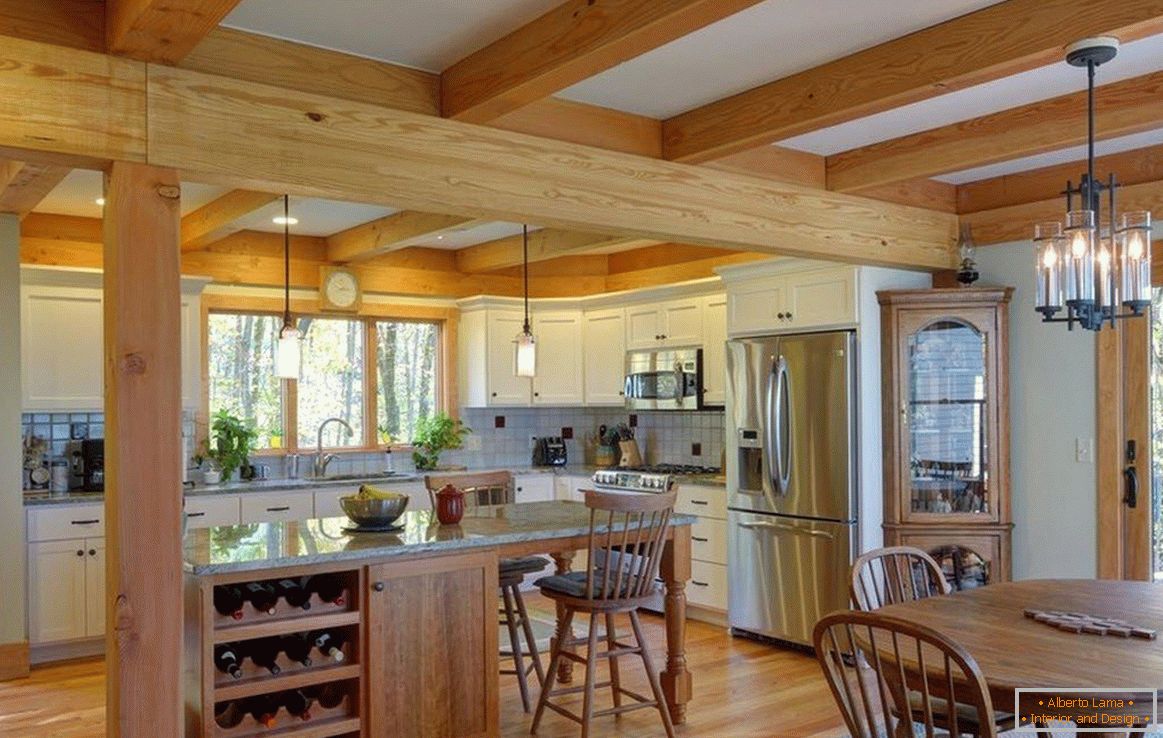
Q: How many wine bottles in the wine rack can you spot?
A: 10